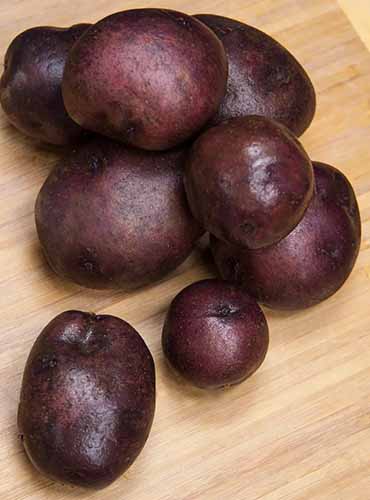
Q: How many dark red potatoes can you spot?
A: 8